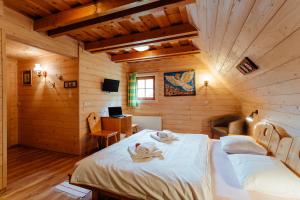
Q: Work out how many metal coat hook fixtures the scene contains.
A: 2